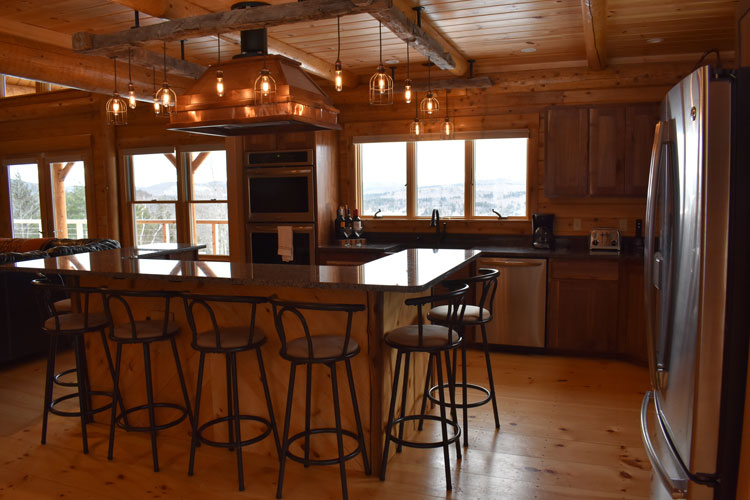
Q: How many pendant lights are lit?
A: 12